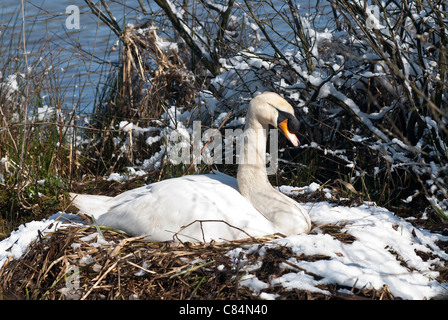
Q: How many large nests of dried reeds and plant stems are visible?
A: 1